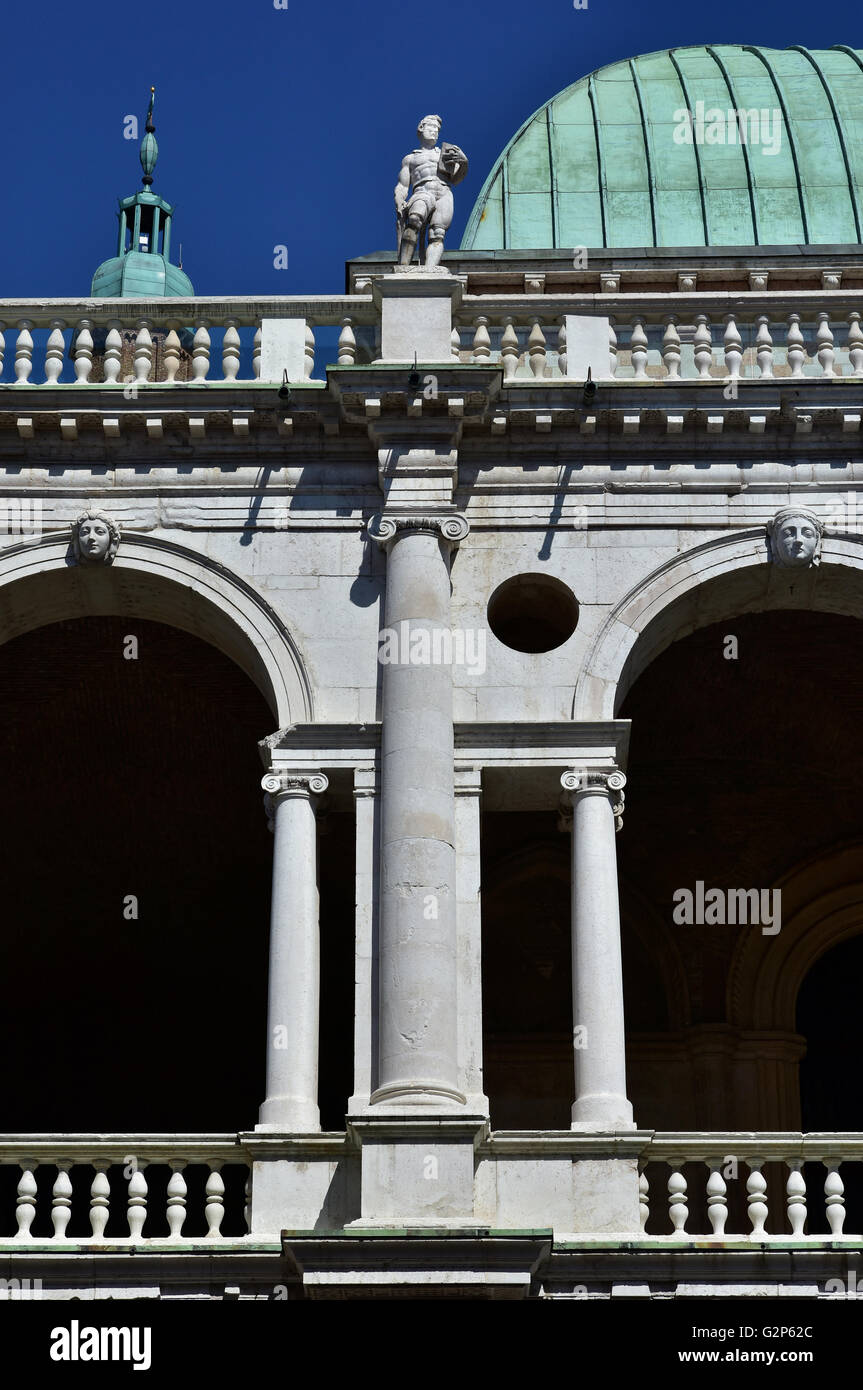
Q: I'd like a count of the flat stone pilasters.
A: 2